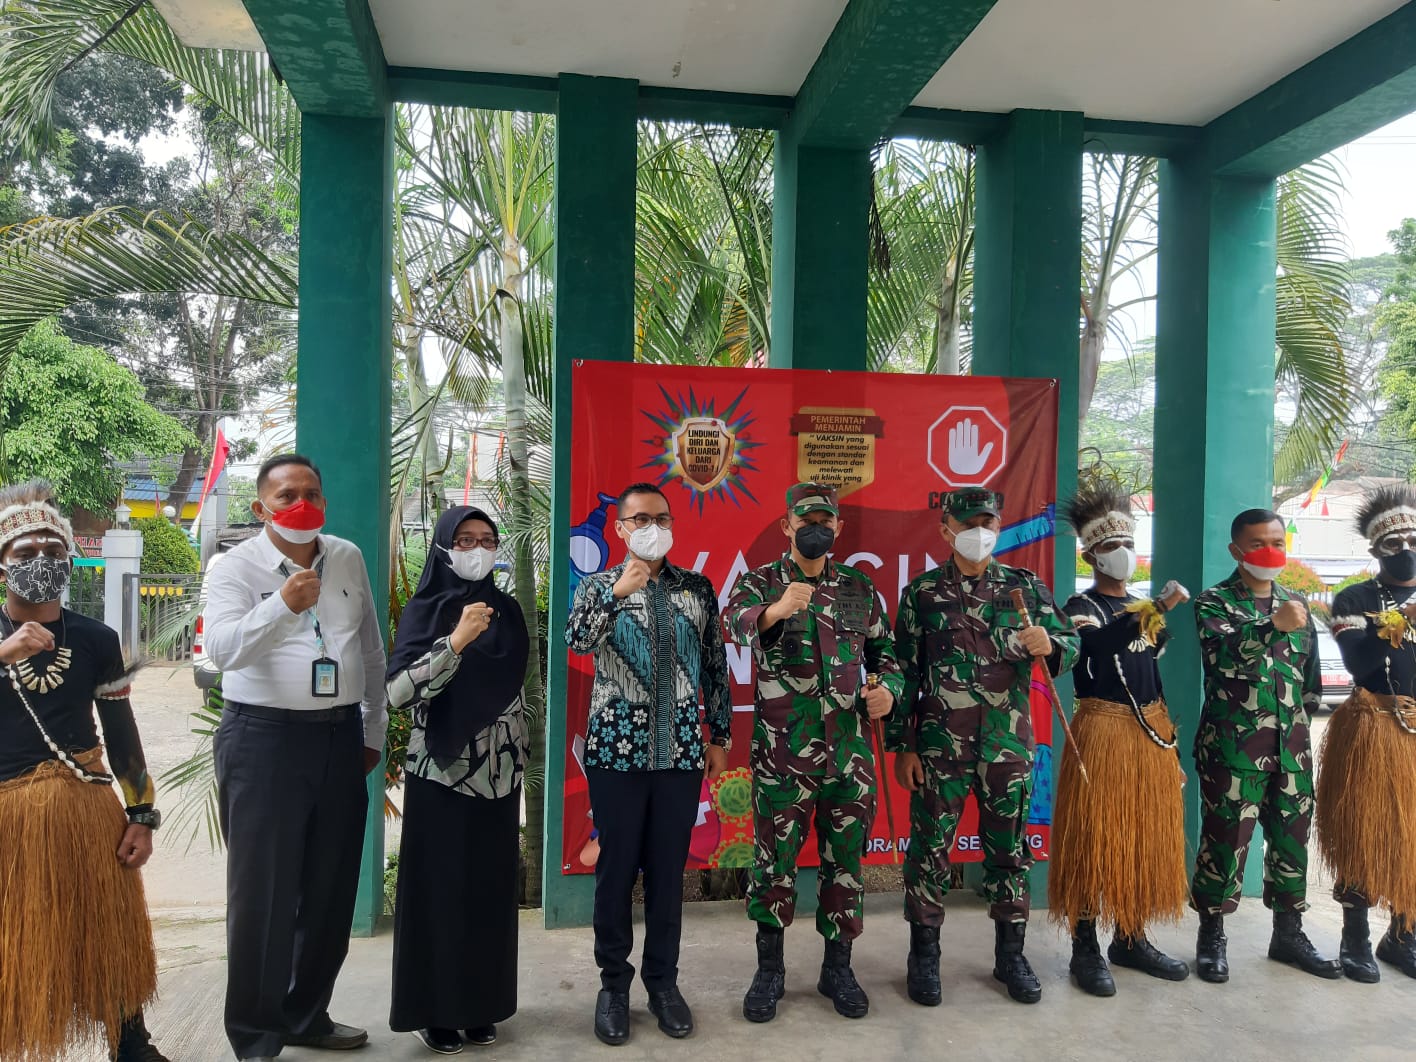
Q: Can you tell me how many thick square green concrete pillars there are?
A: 5